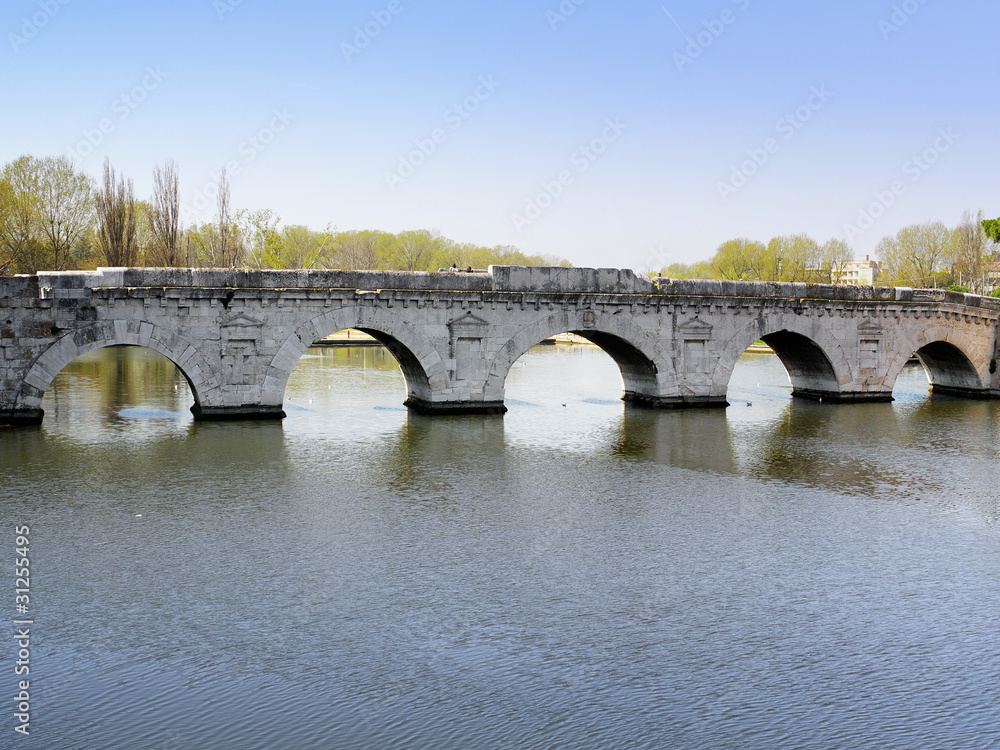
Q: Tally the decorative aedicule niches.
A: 4